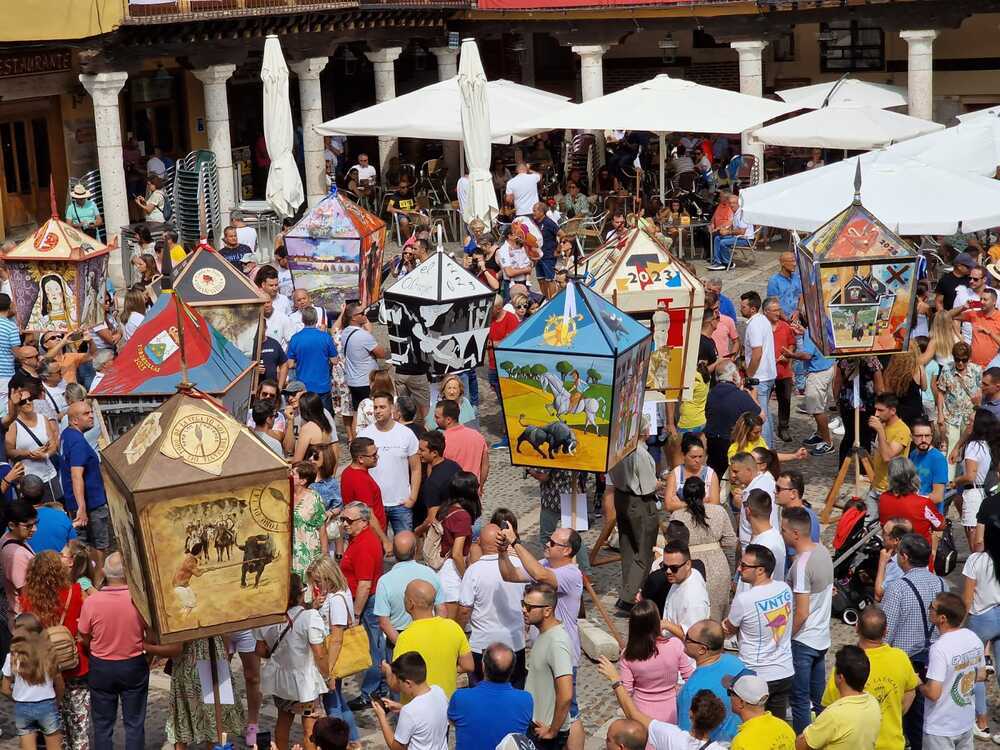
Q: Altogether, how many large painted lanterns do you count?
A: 9